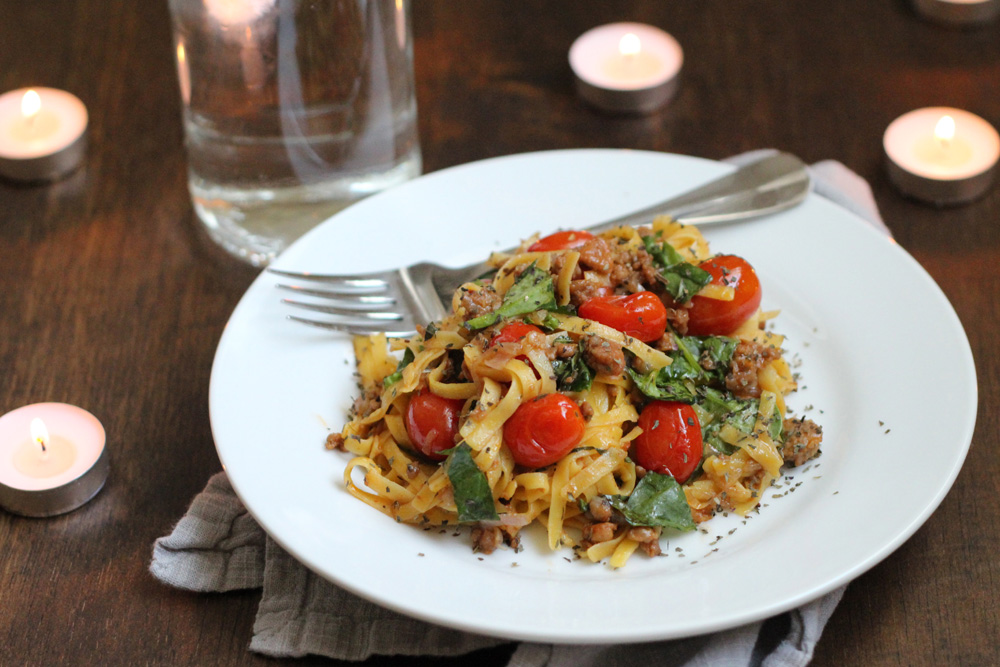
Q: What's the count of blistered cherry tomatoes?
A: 7